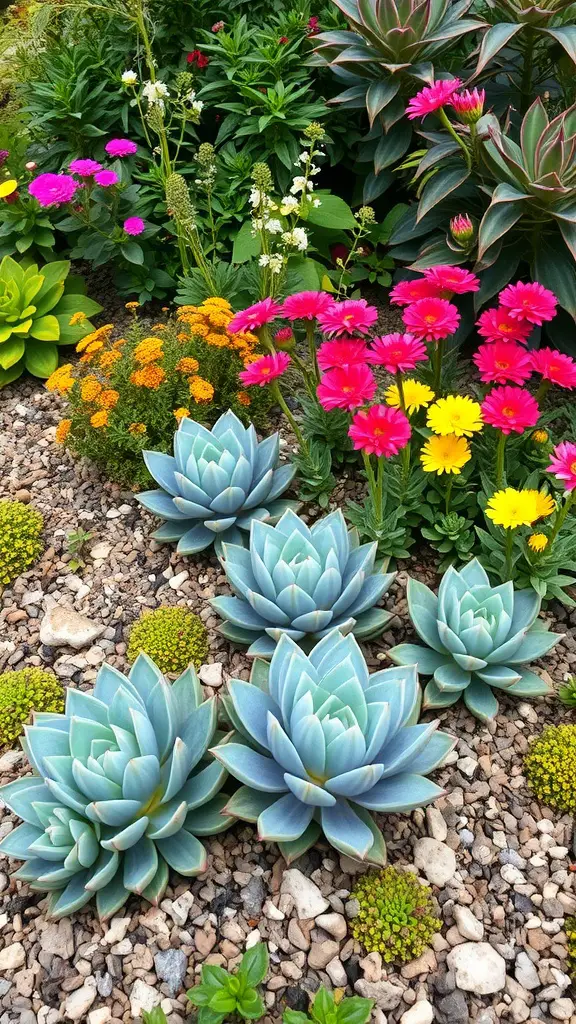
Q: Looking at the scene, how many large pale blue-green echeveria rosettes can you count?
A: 5